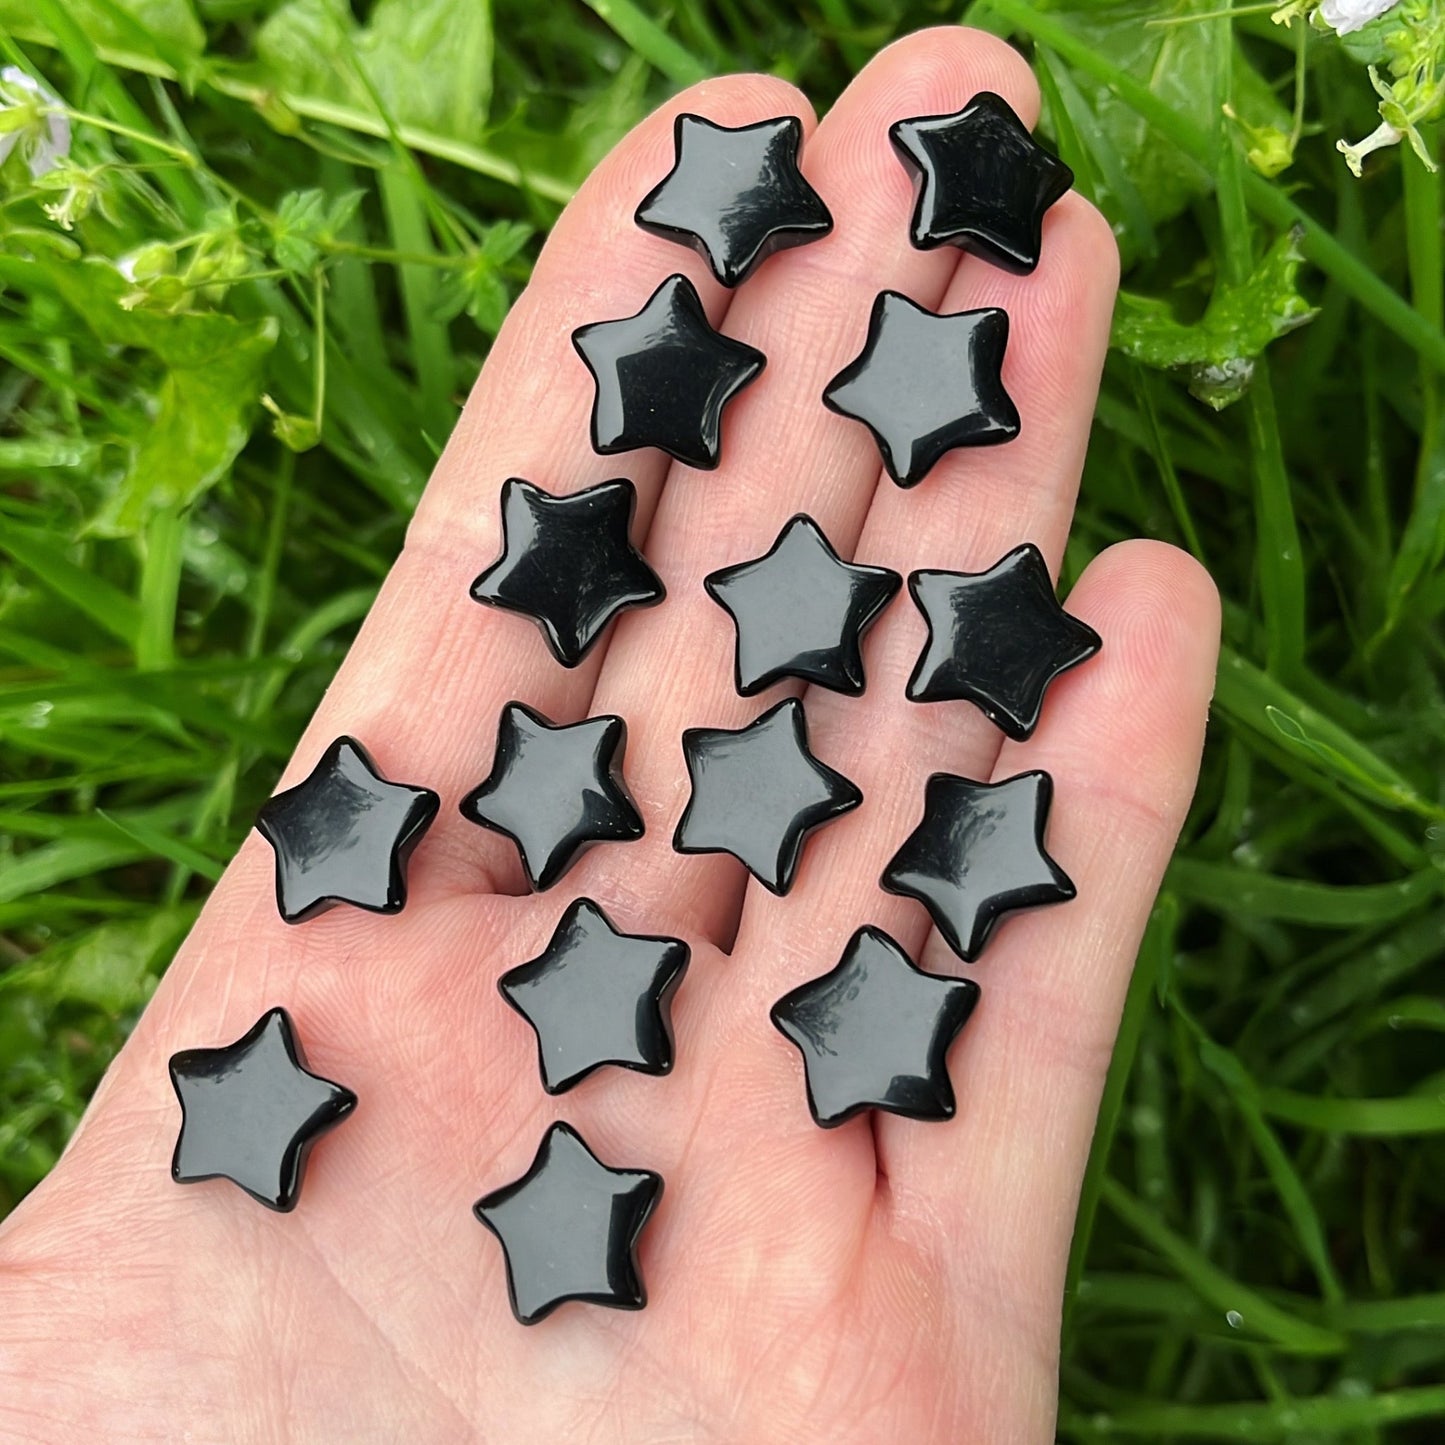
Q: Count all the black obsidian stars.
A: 15